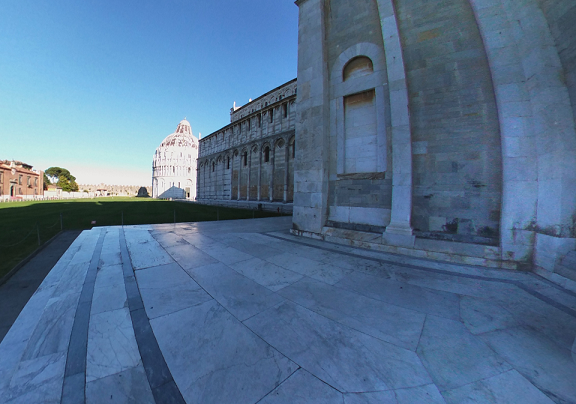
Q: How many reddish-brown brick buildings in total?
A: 1